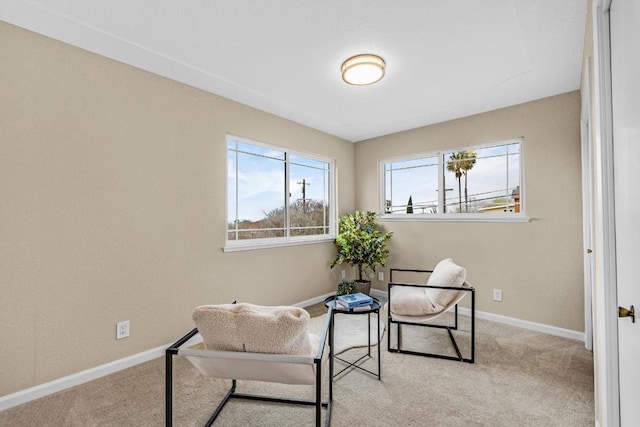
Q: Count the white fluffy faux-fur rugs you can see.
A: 1